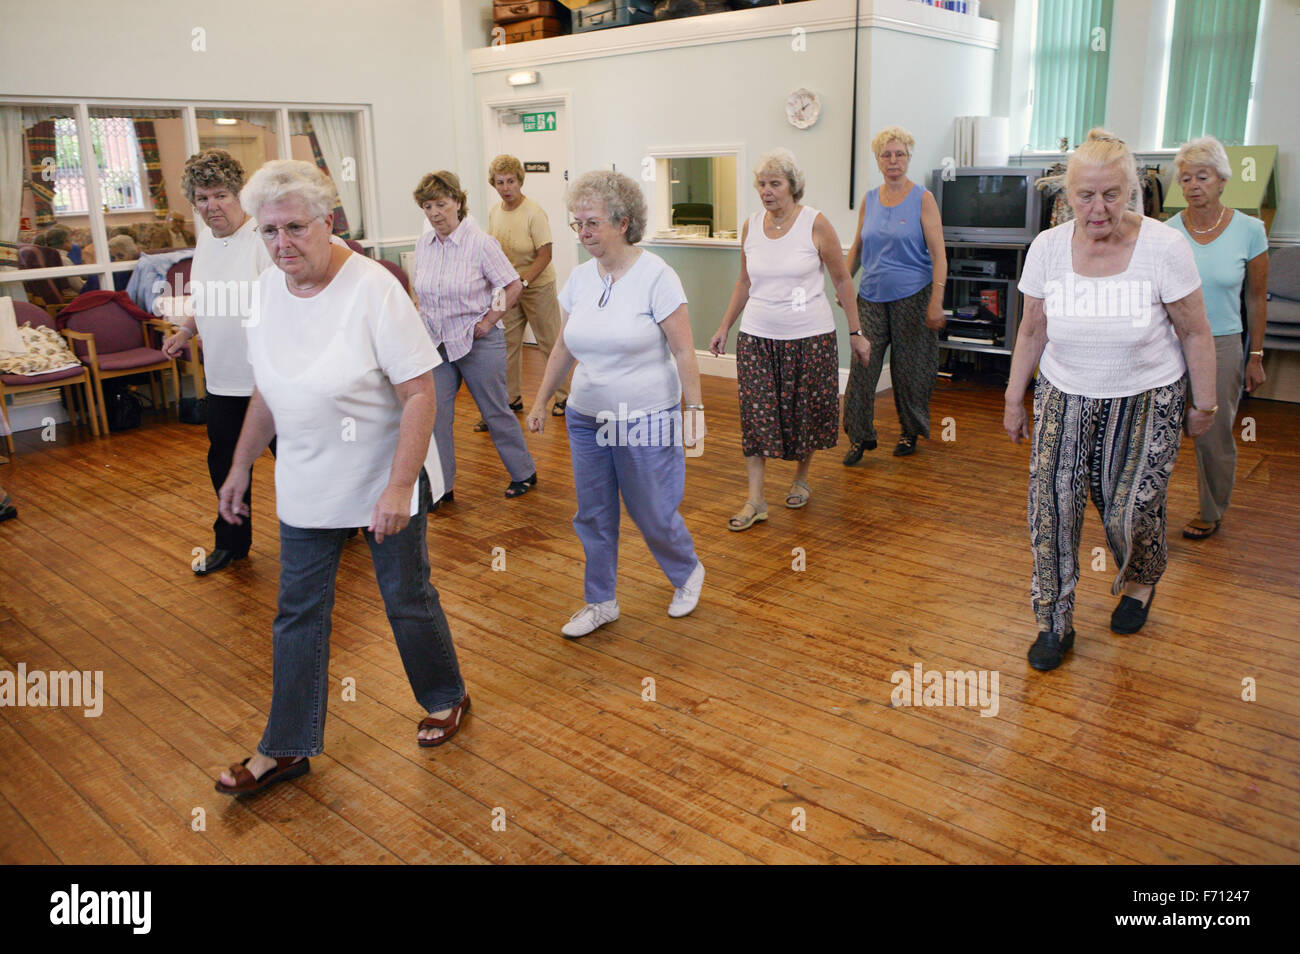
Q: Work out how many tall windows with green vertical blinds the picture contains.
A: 2